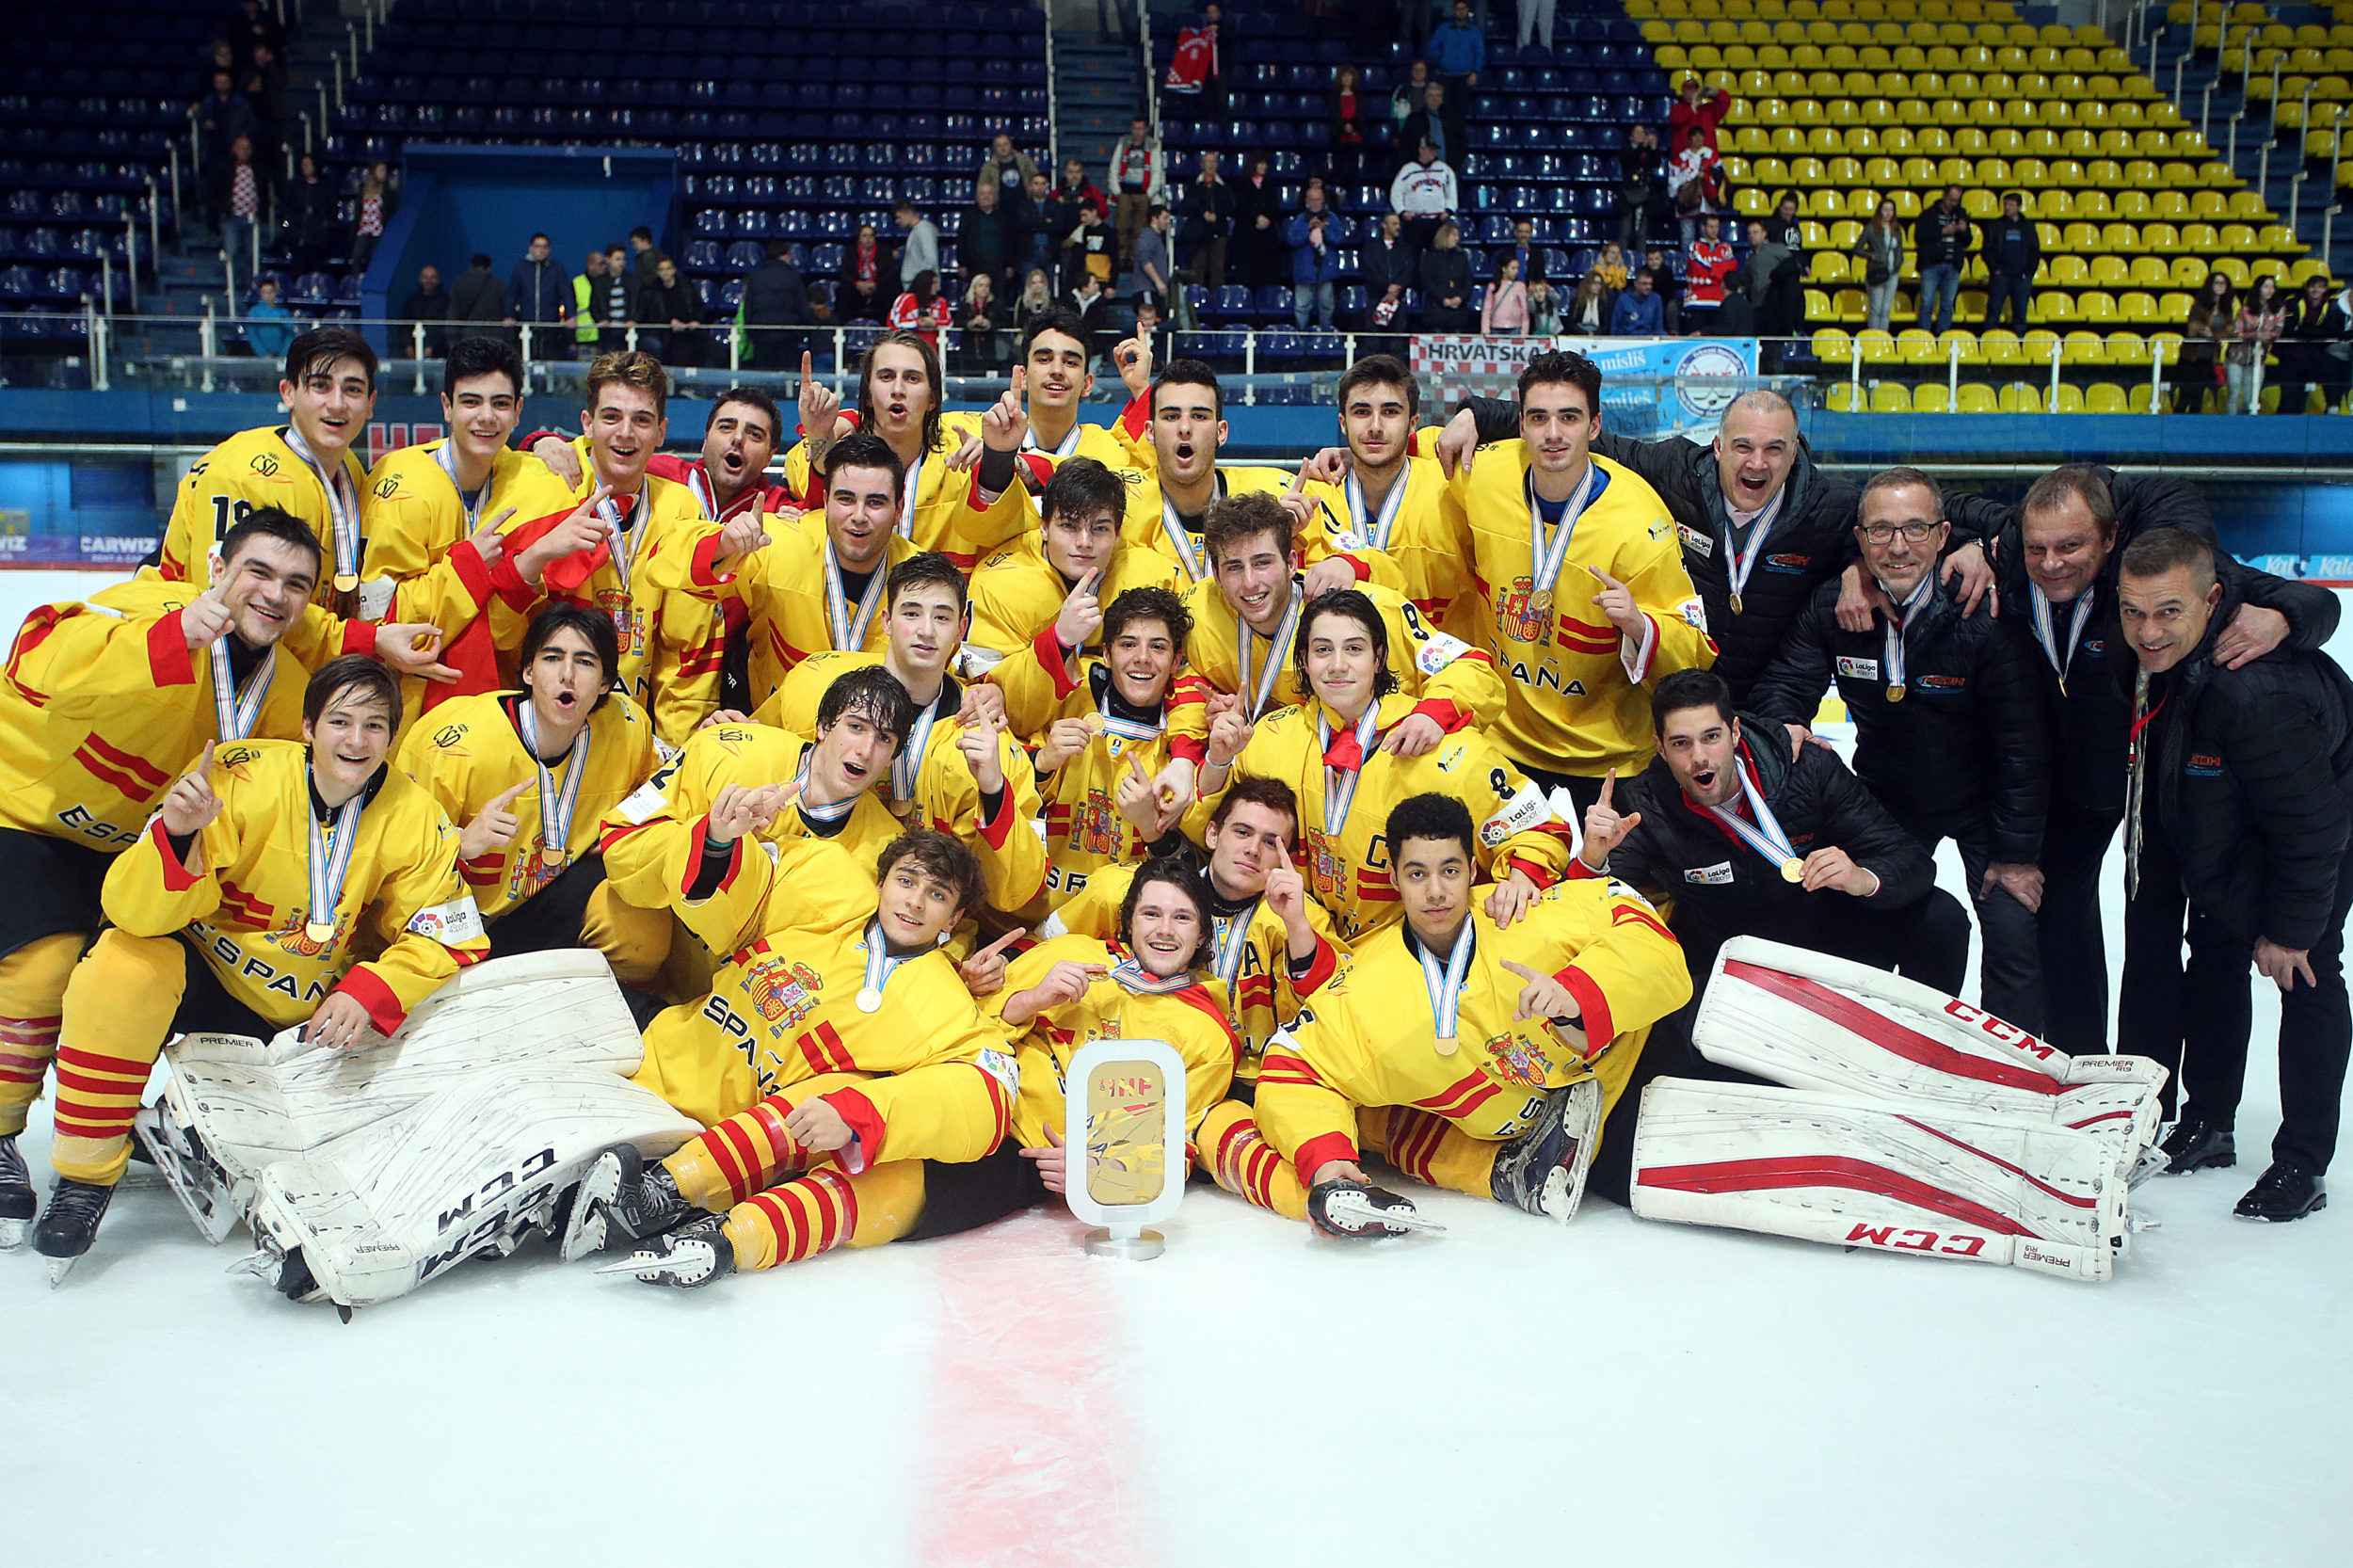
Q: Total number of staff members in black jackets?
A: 5